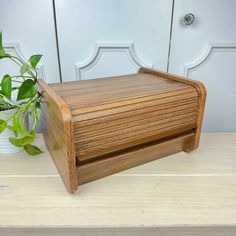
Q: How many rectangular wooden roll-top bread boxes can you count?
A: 1